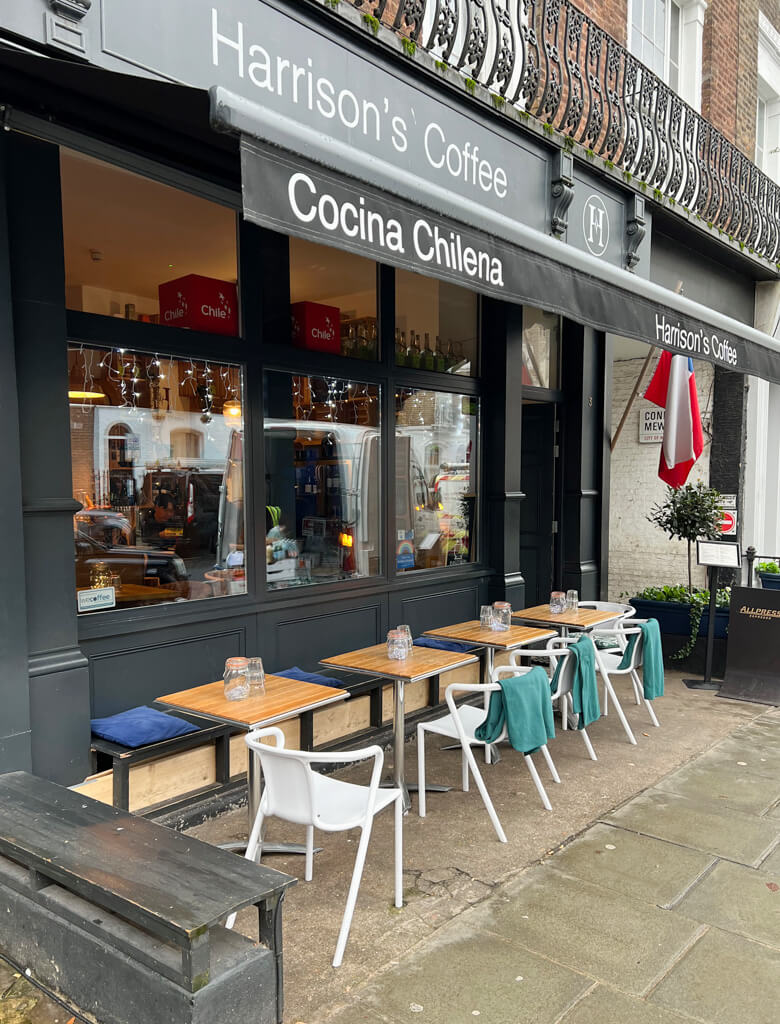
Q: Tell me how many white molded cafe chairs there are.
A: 5